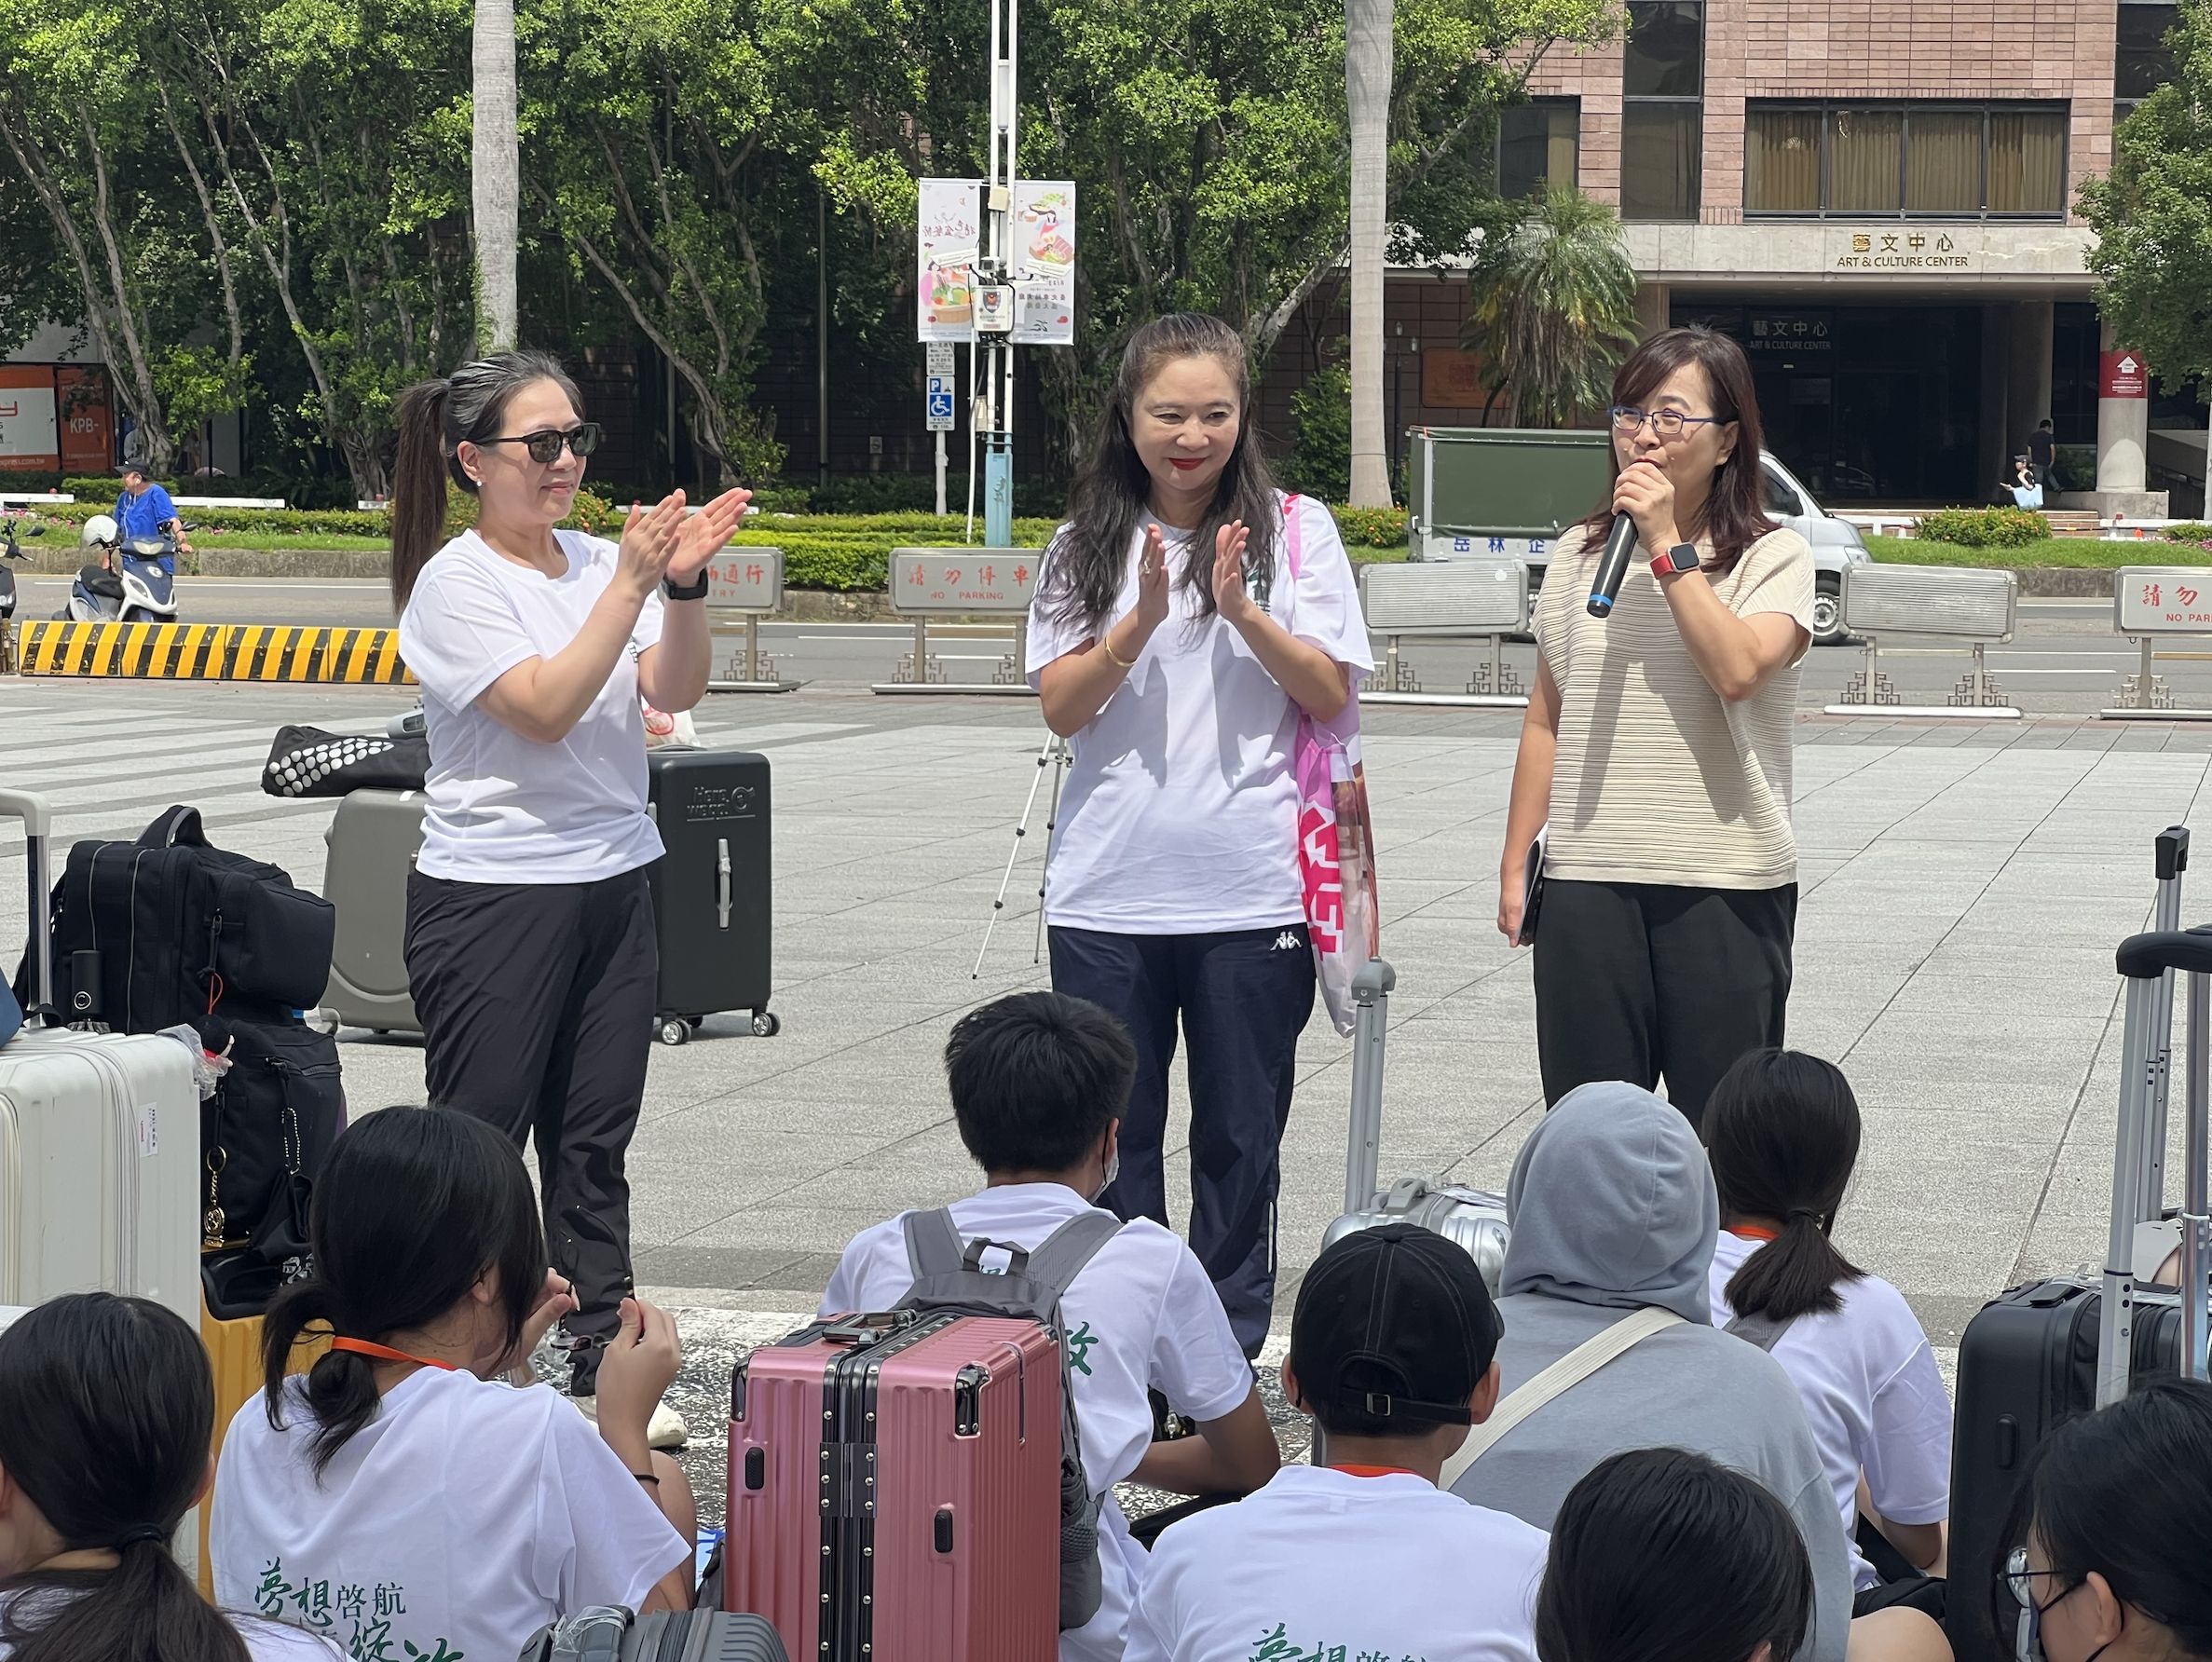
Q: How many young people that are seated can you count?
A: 8